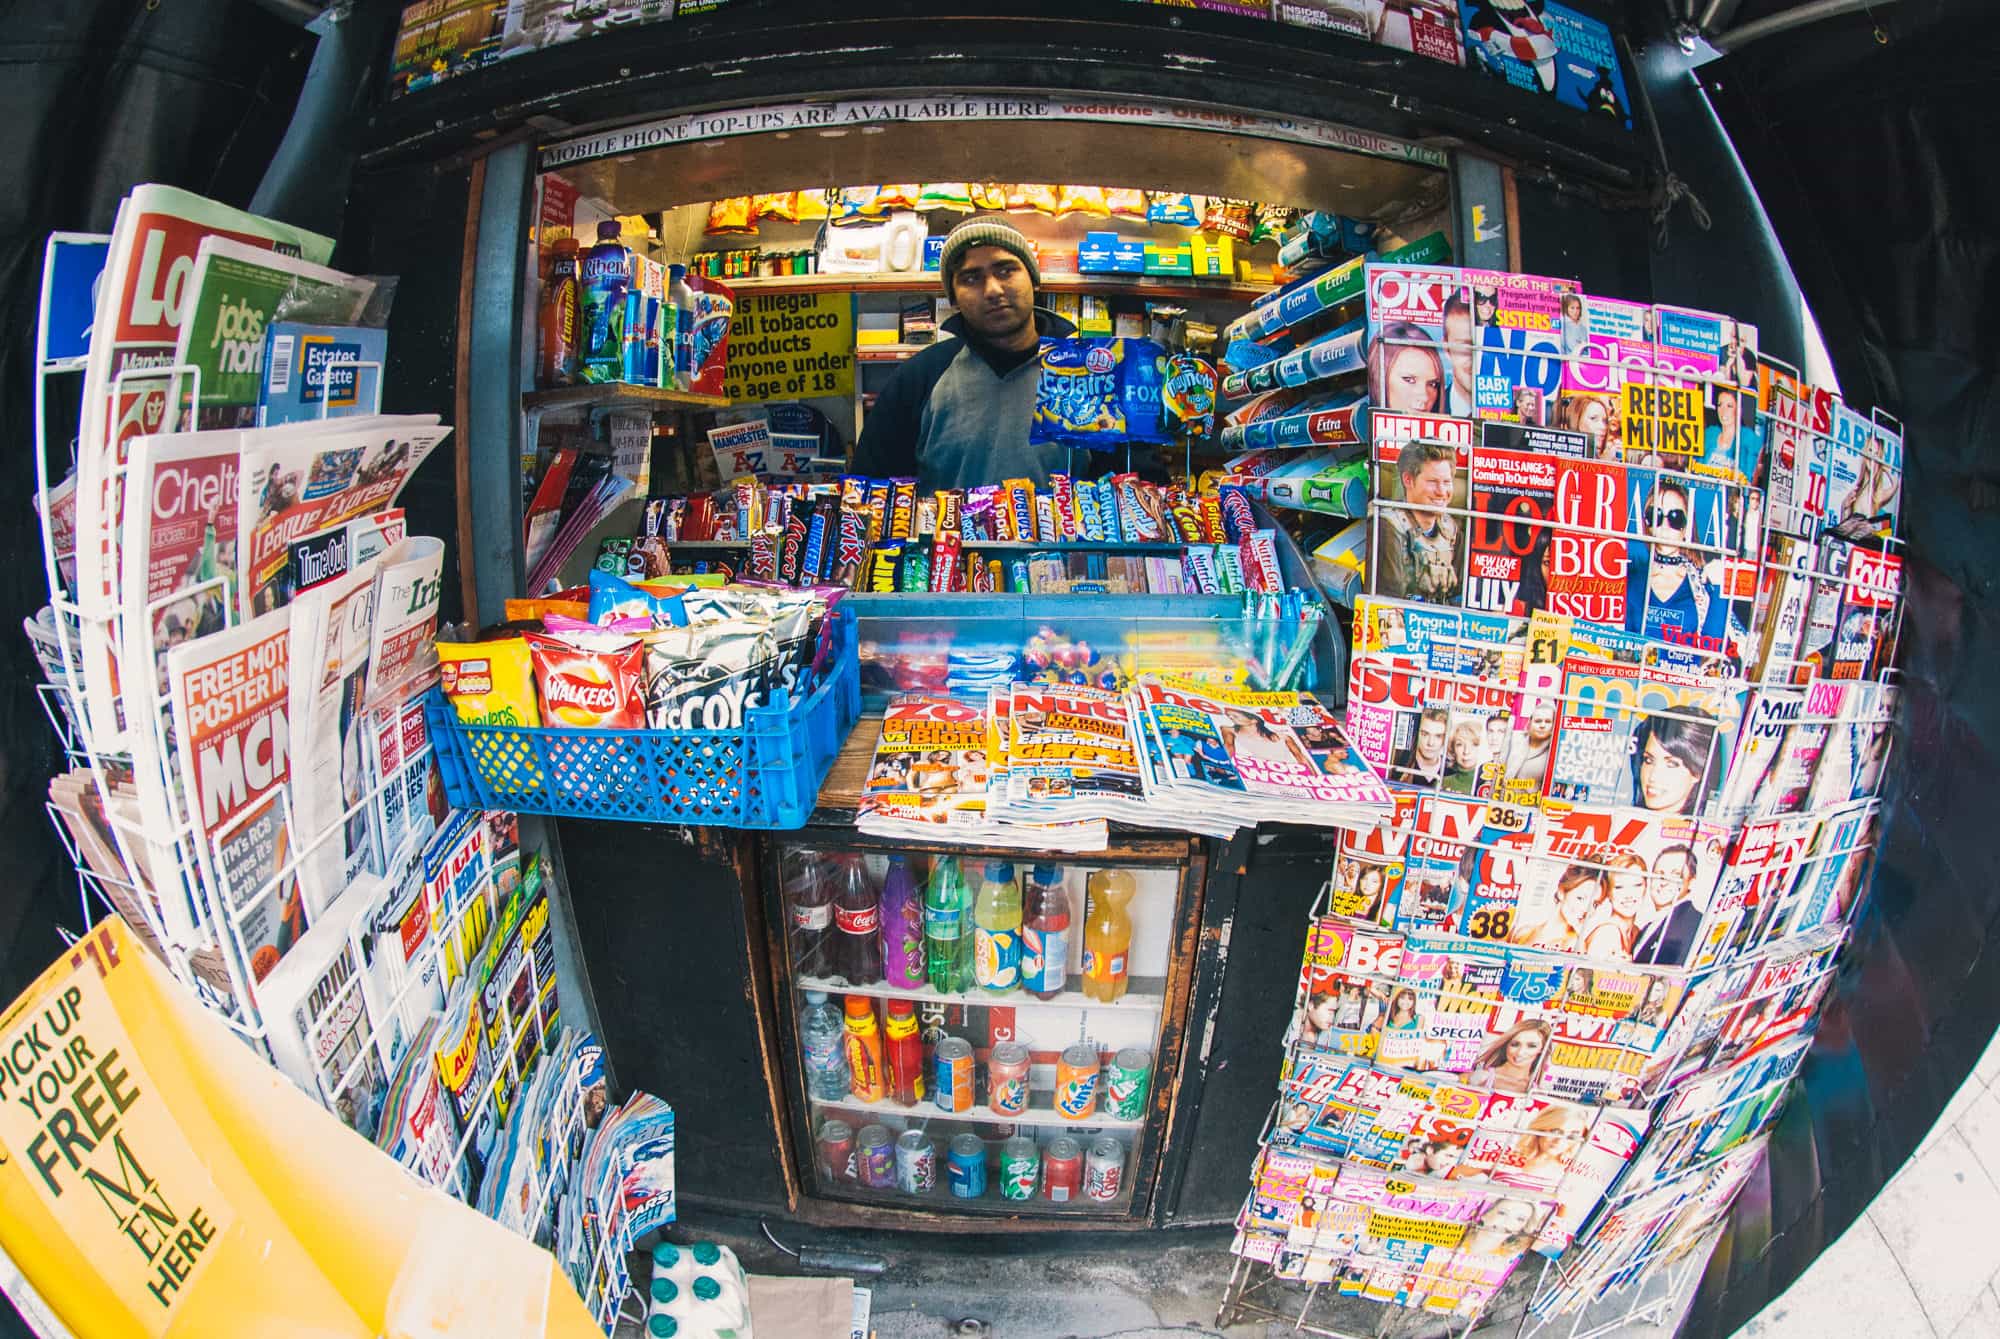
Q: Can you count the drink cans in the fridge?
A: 11